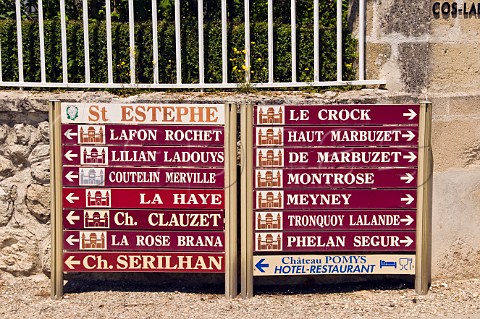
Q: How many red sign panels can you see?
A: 14